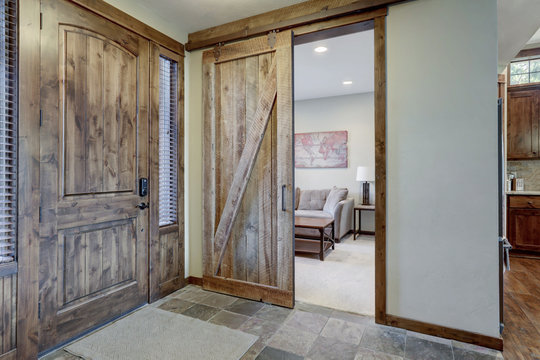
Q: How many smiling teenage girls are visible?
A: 0